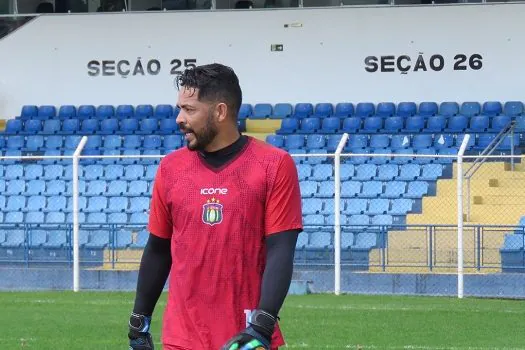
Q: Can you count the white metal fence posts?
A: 3